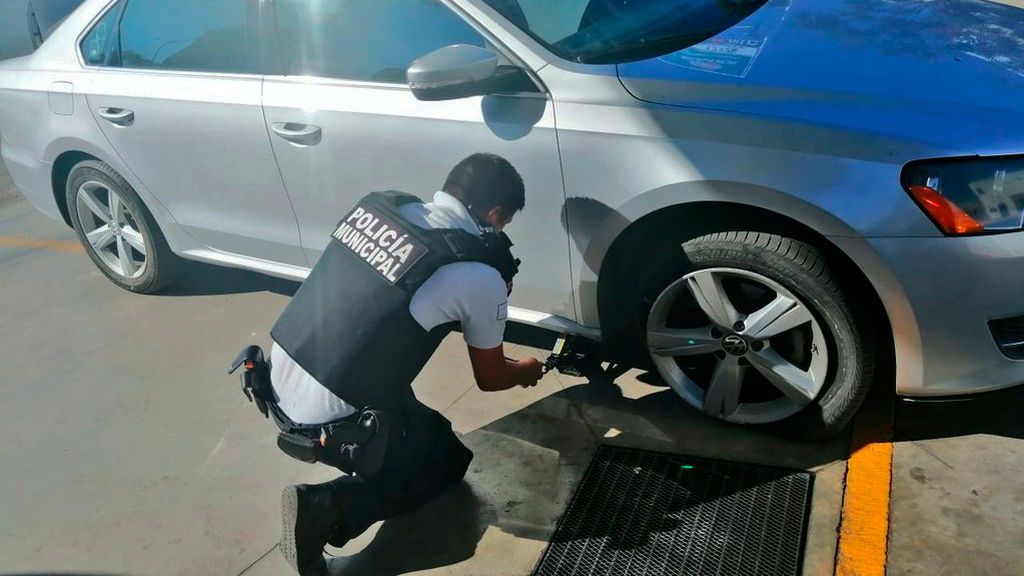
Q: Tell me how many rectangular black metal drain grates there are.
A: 1